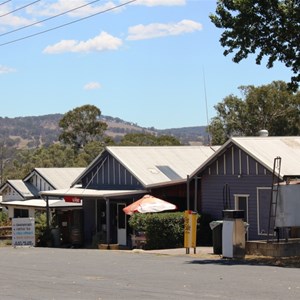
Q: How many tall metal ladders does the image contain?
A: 1